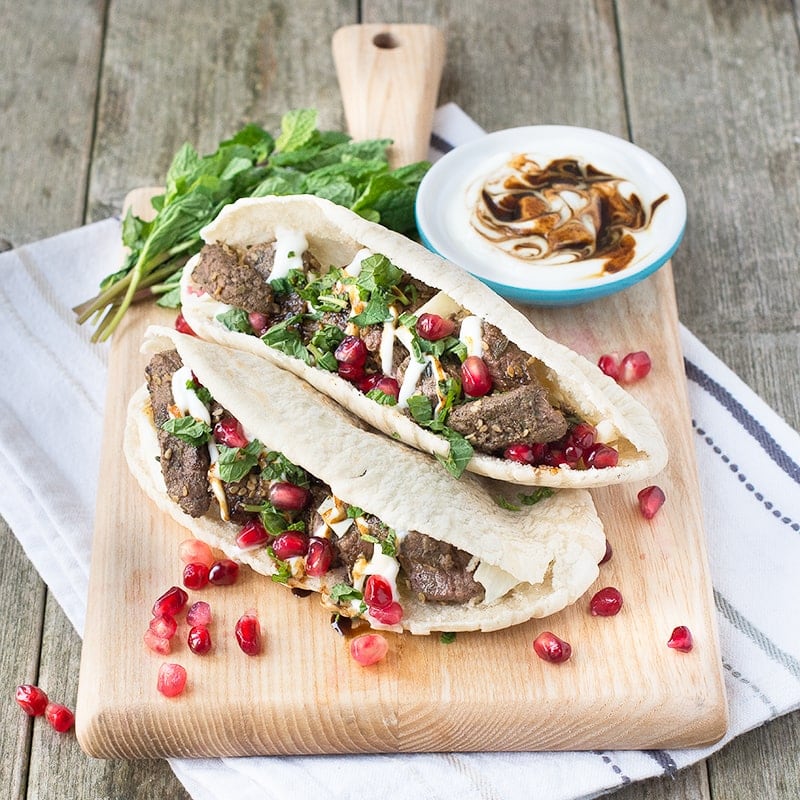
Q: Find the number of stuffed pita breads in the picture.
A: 2